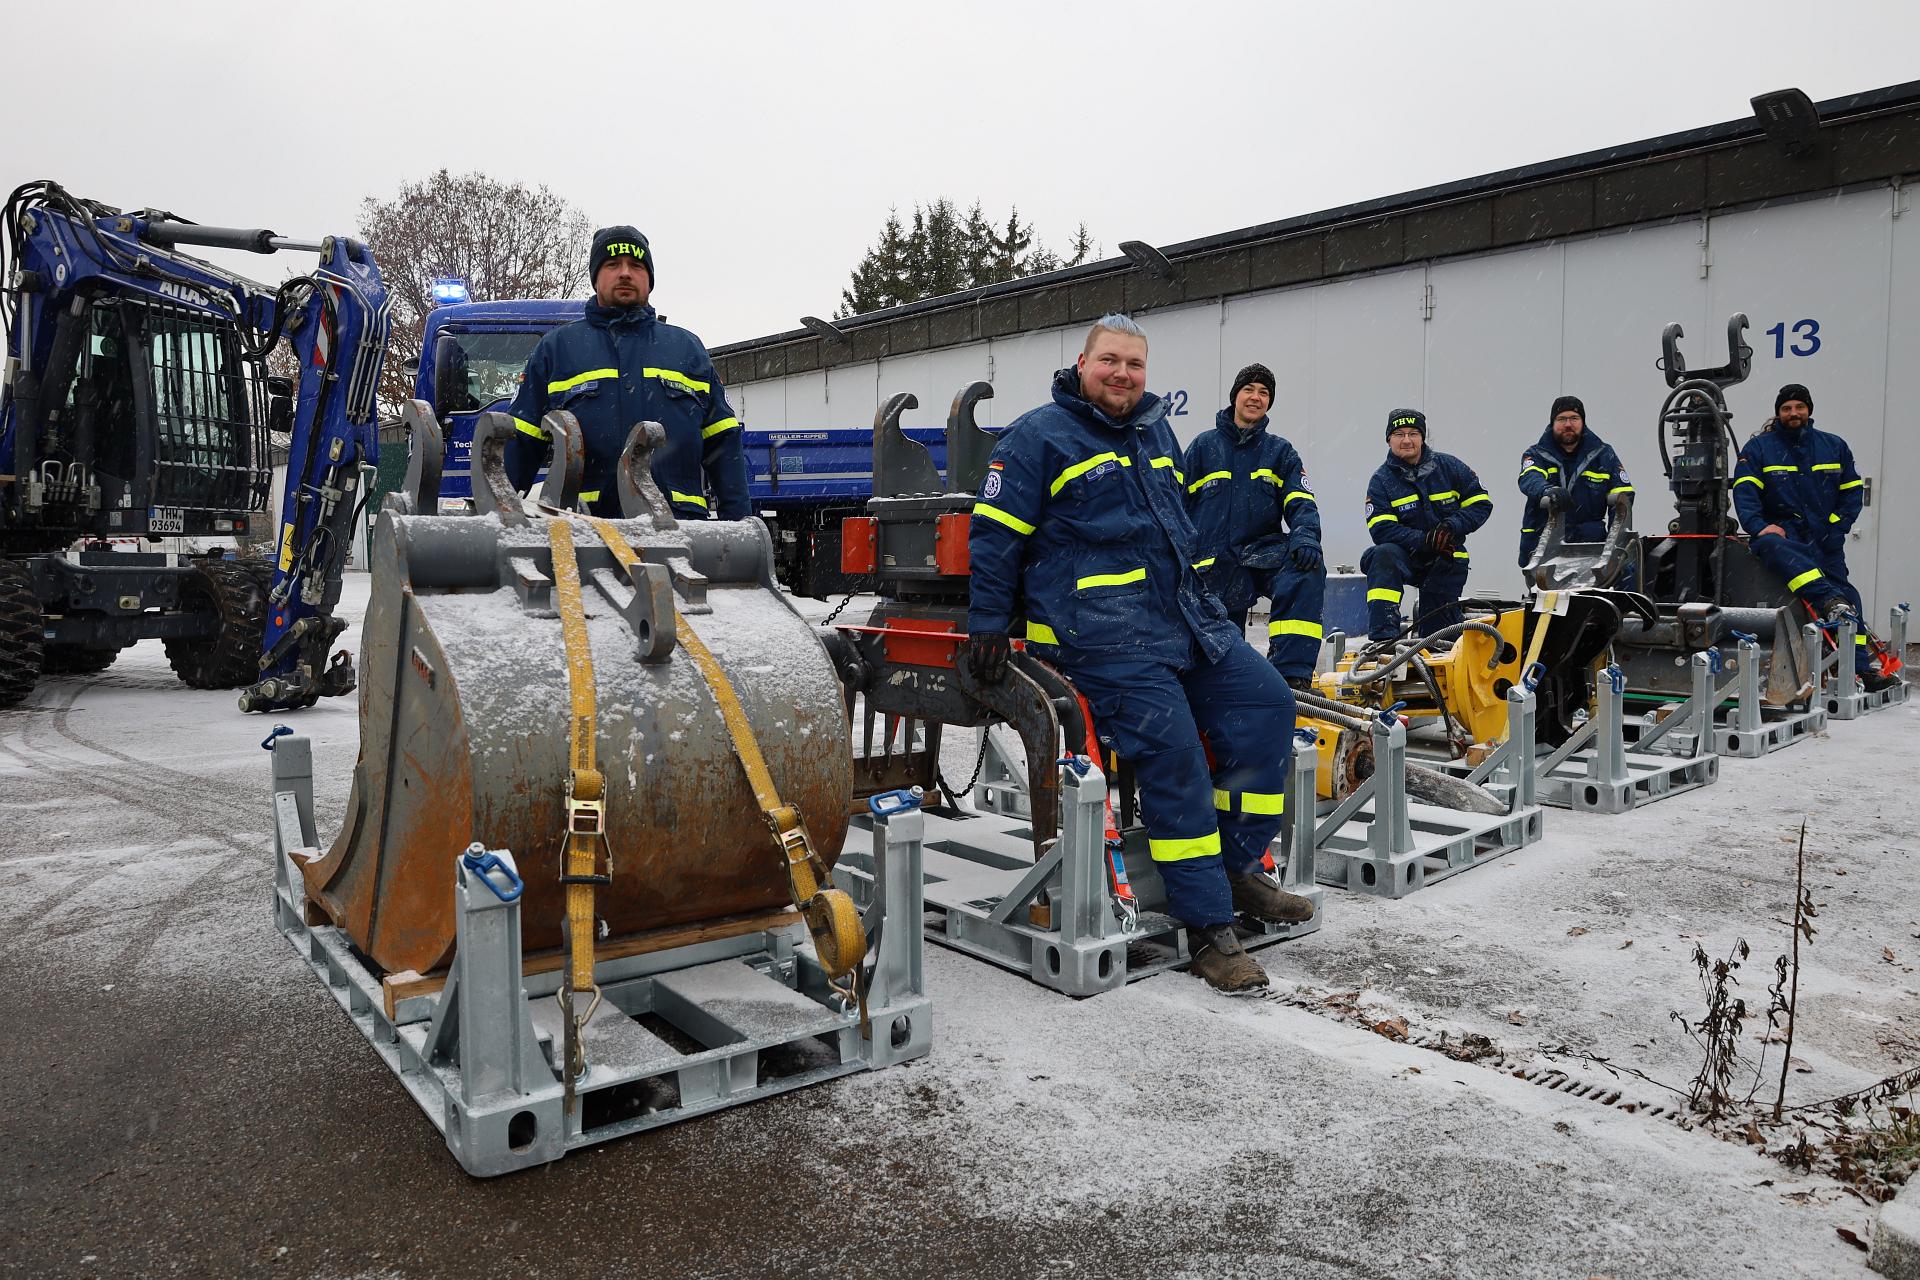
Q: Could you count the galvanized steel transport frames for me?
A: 6